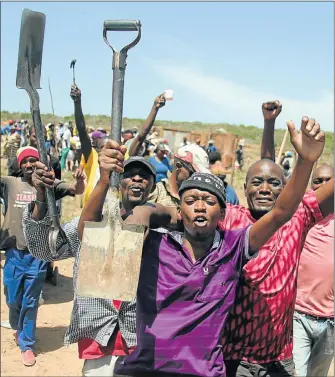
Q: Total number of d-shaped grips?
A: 2